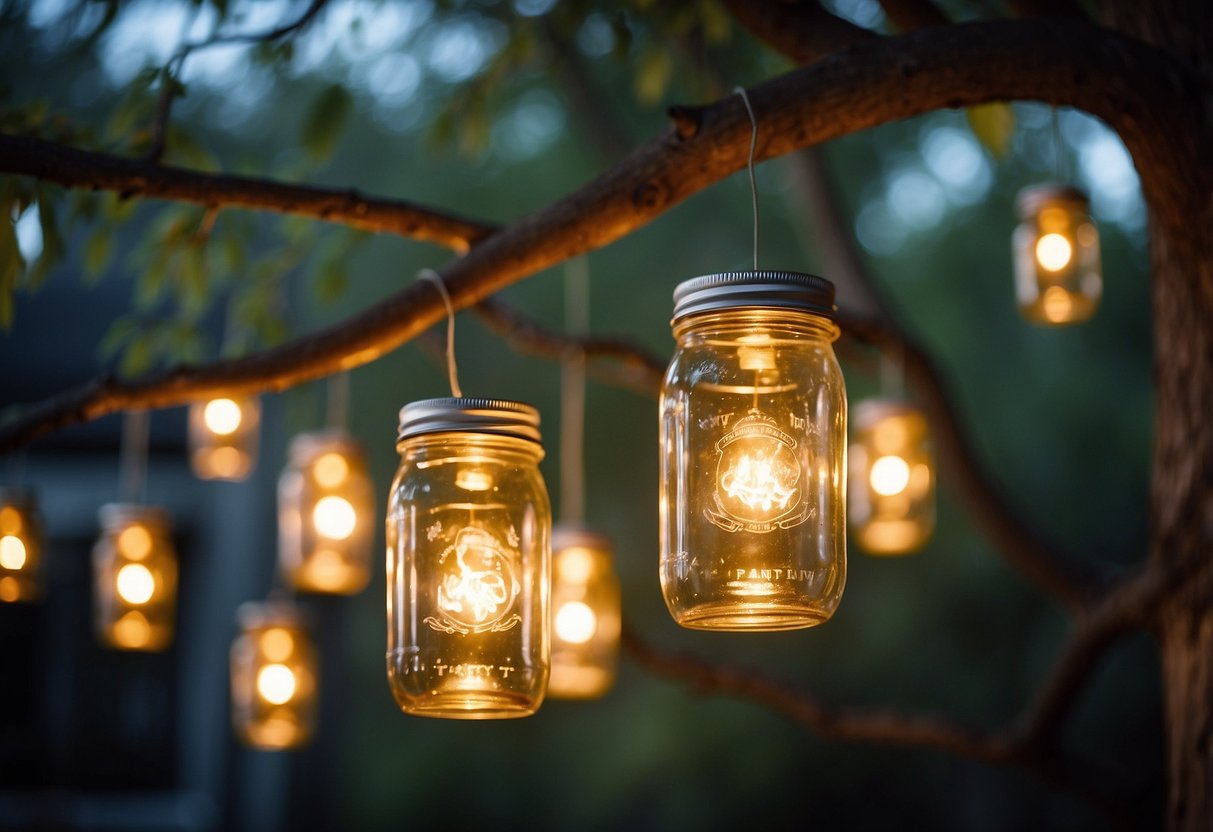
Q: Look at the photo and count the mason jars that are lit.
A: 10